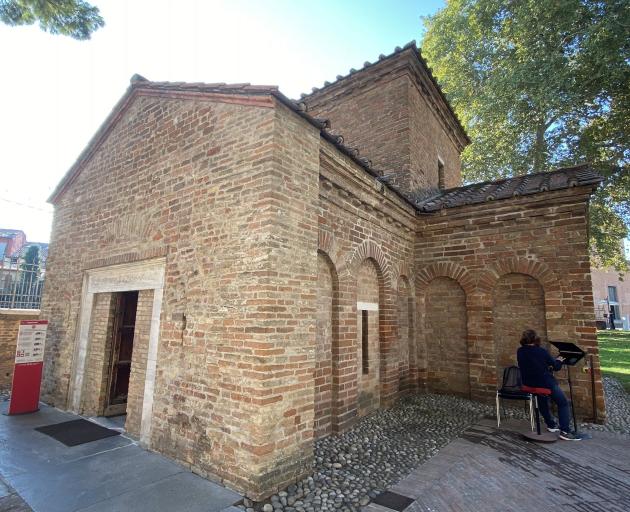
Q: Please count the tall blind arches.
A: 5